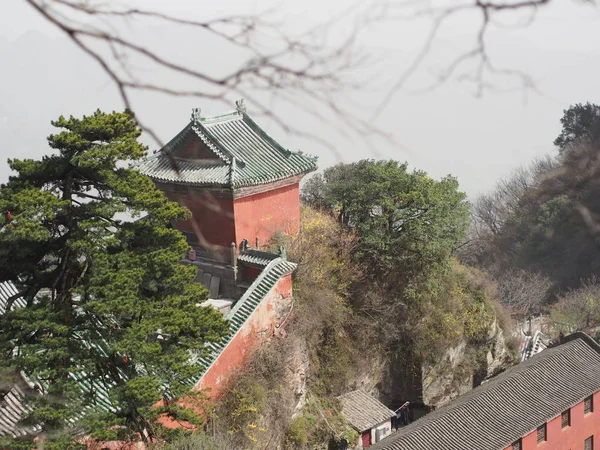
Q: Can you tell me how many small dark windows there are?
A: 5